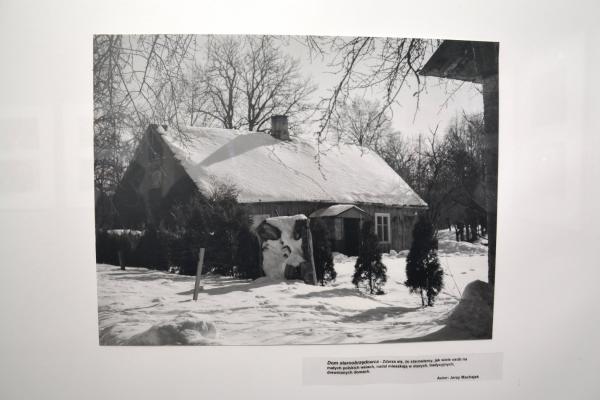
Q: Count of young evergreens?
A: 3